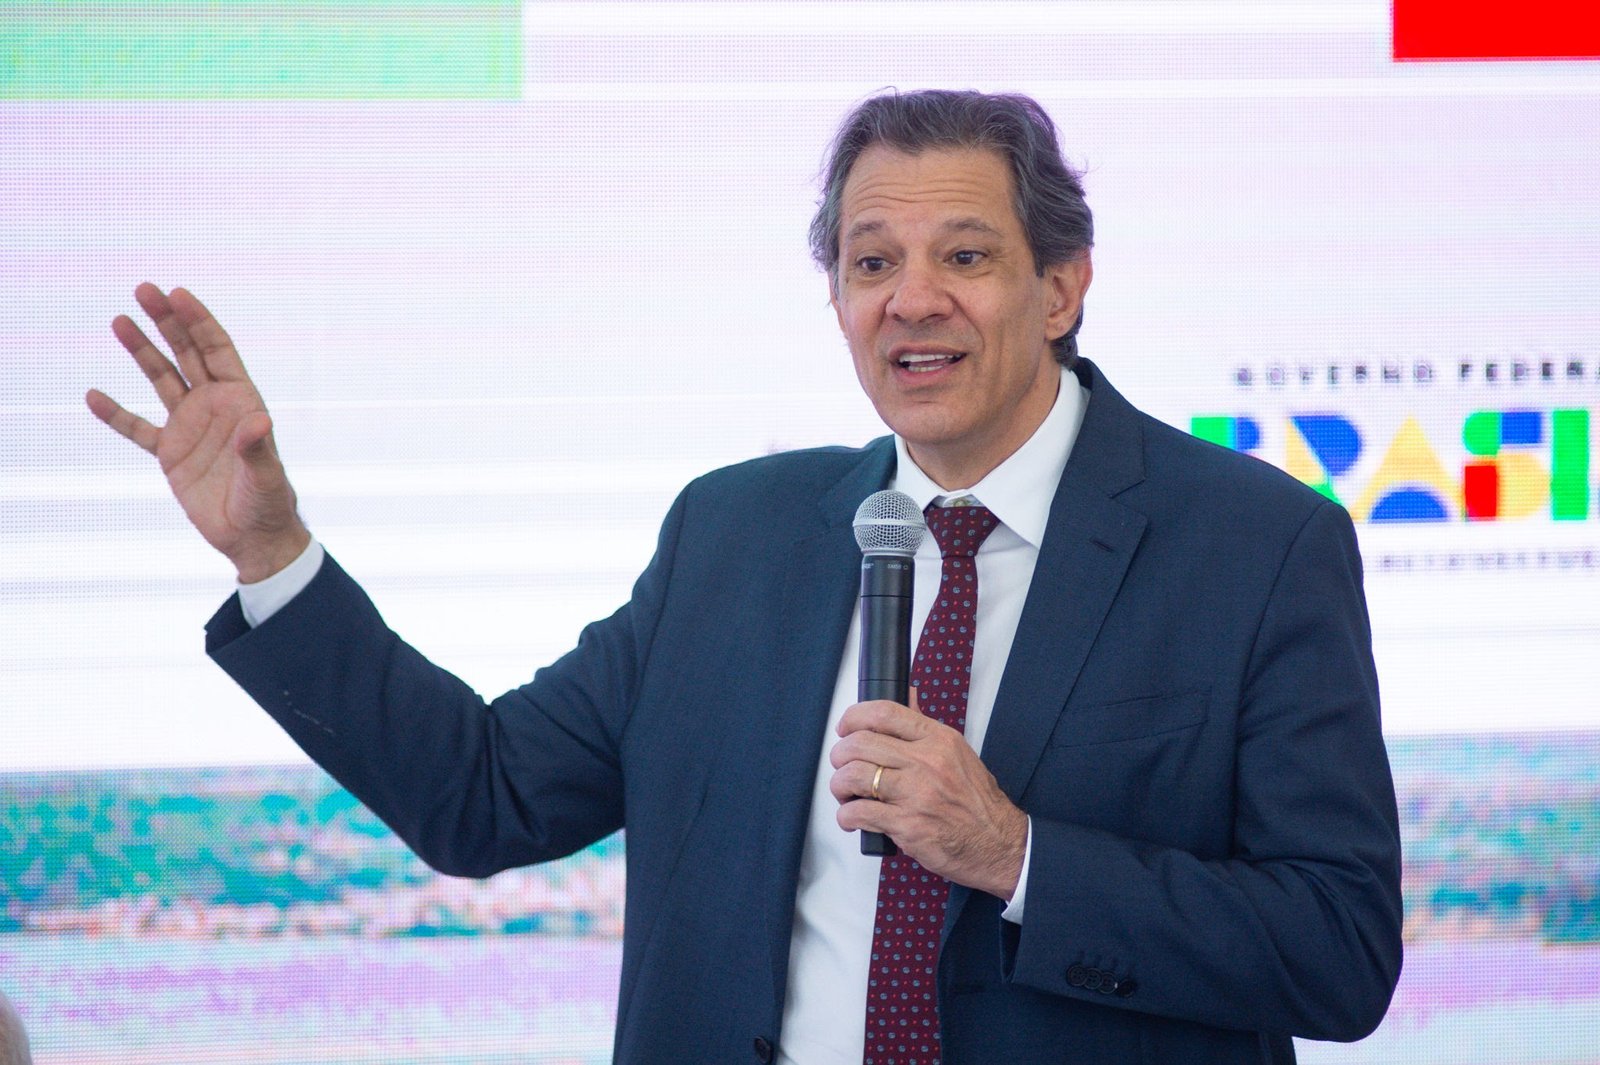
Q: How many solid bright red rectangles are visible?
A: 2